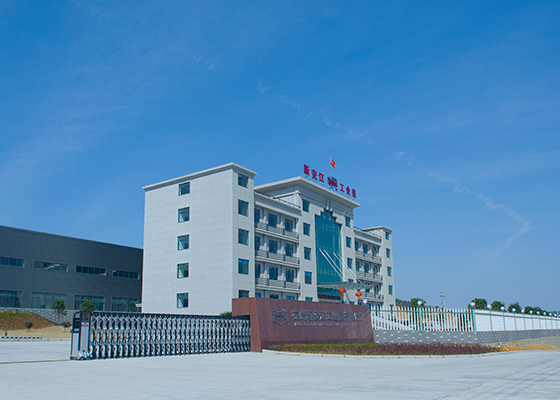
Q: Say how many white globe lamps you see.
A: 13